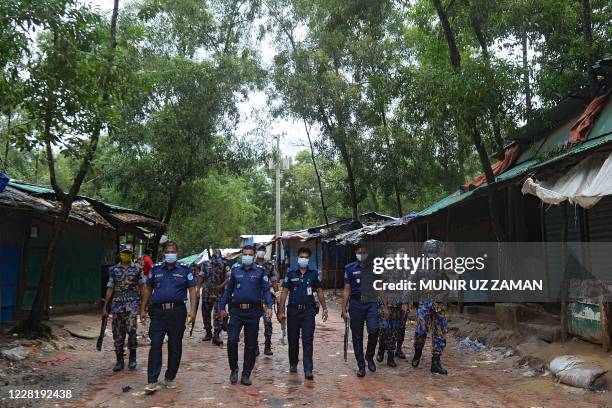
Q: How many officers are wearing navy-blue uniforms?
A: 4